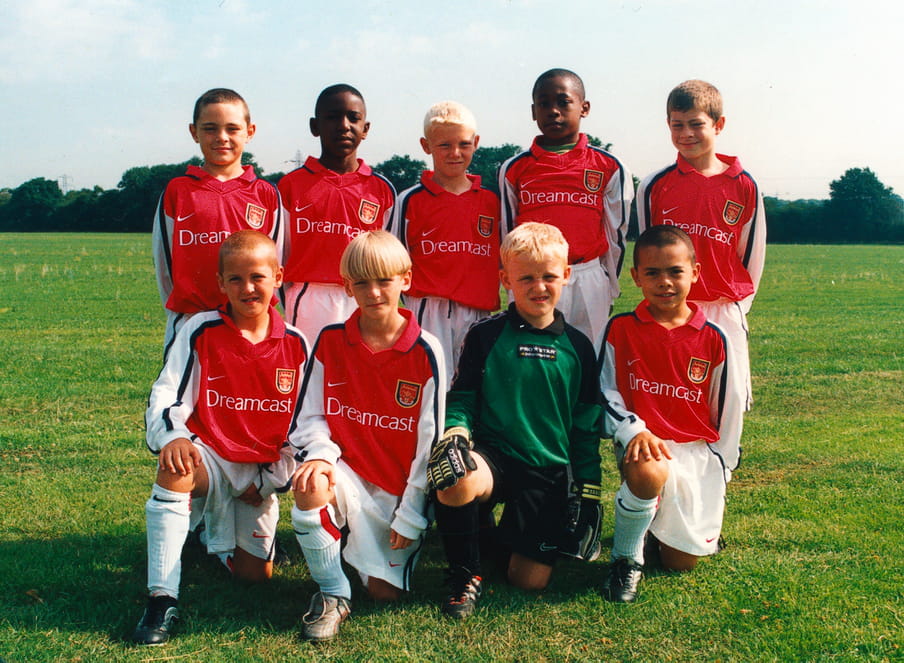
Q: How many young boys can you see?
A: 9